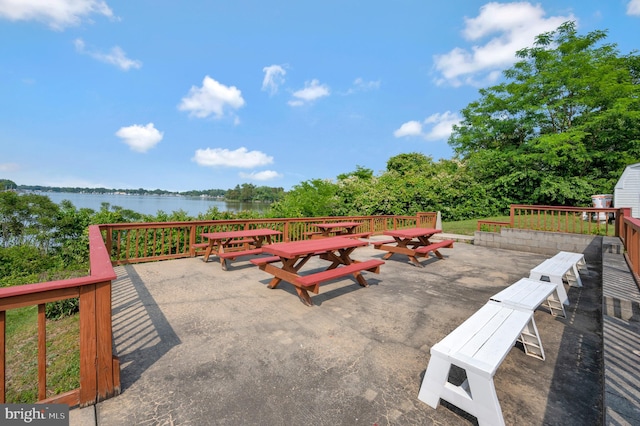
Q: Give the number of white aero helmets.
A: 0